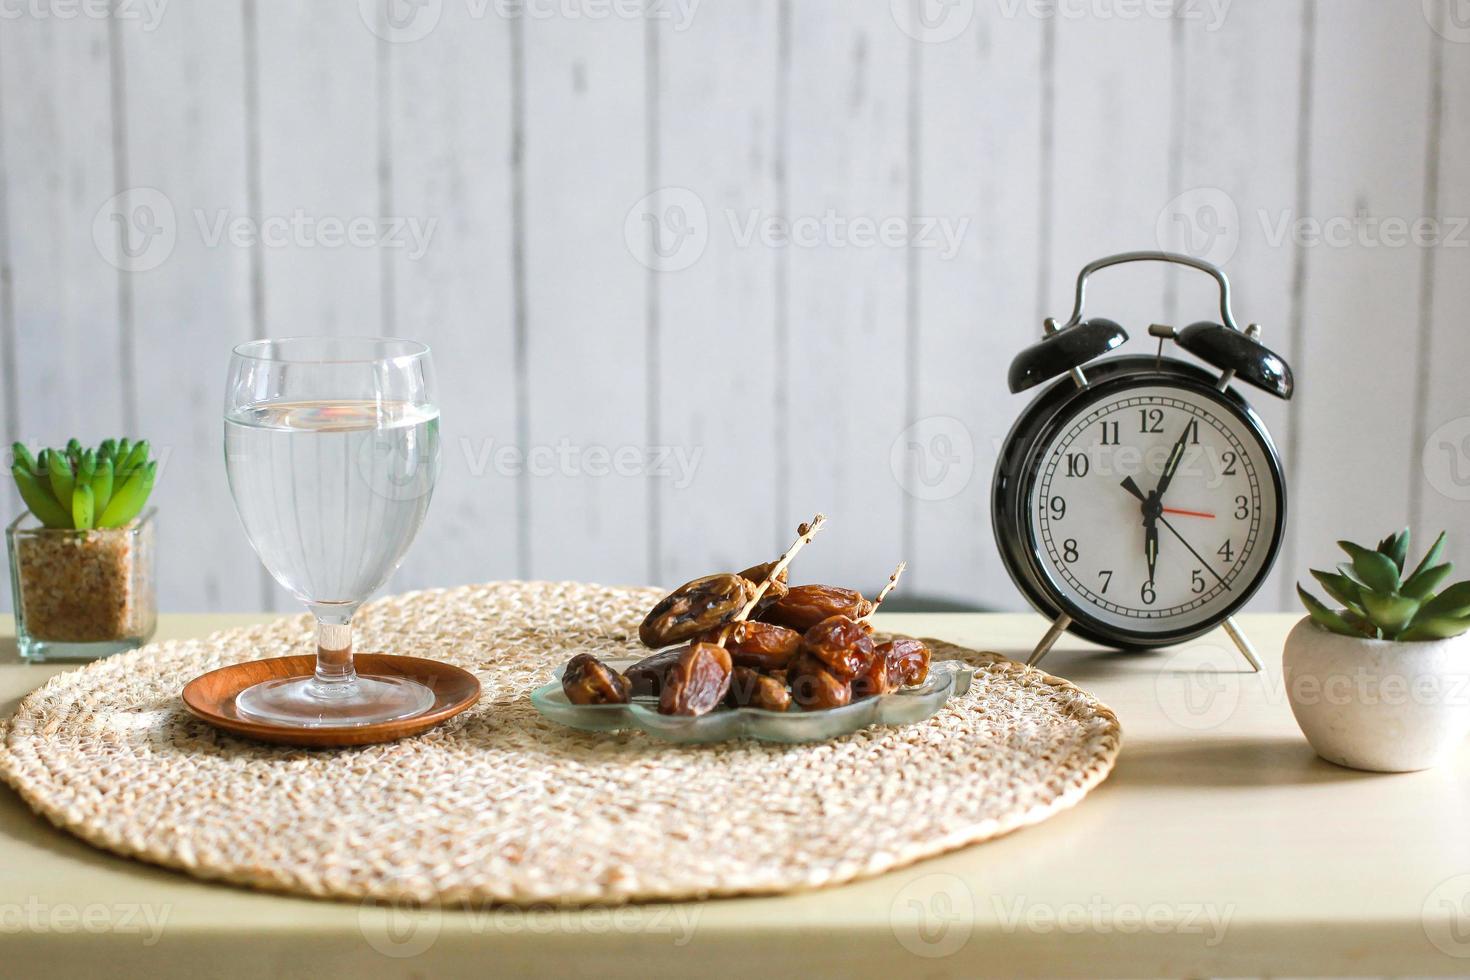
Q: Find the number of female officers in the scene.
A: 0